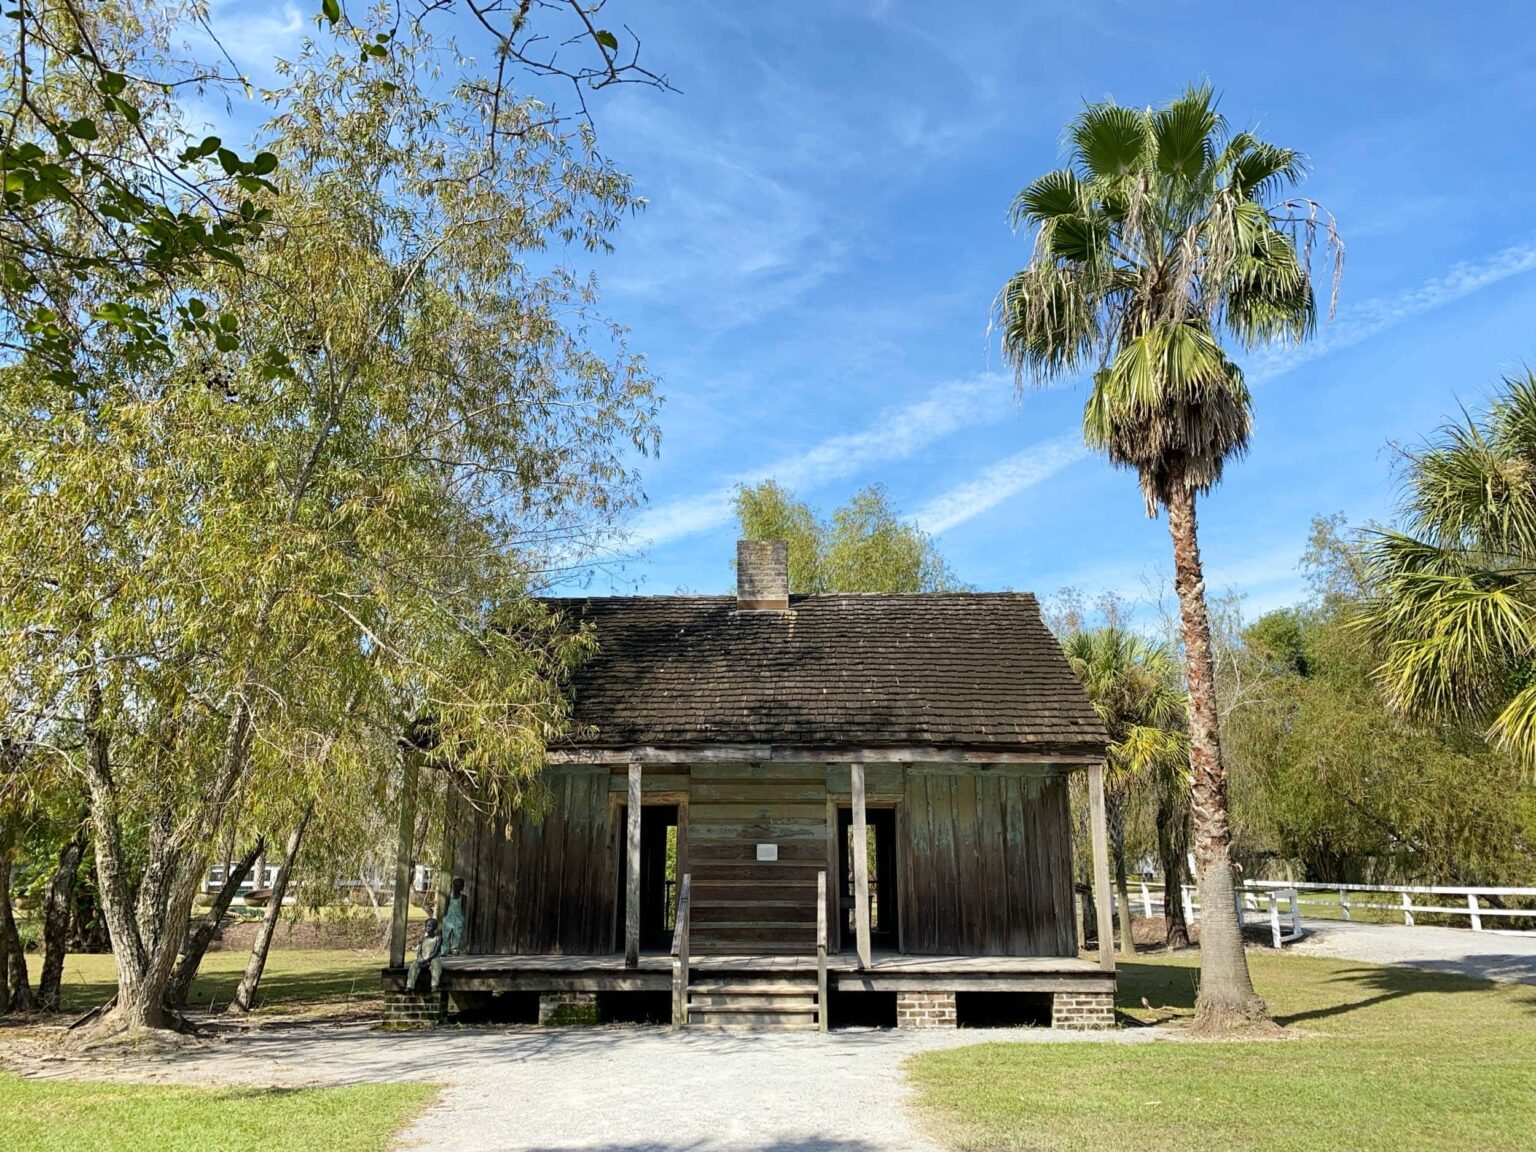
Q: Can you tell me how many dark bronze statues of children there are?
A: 2